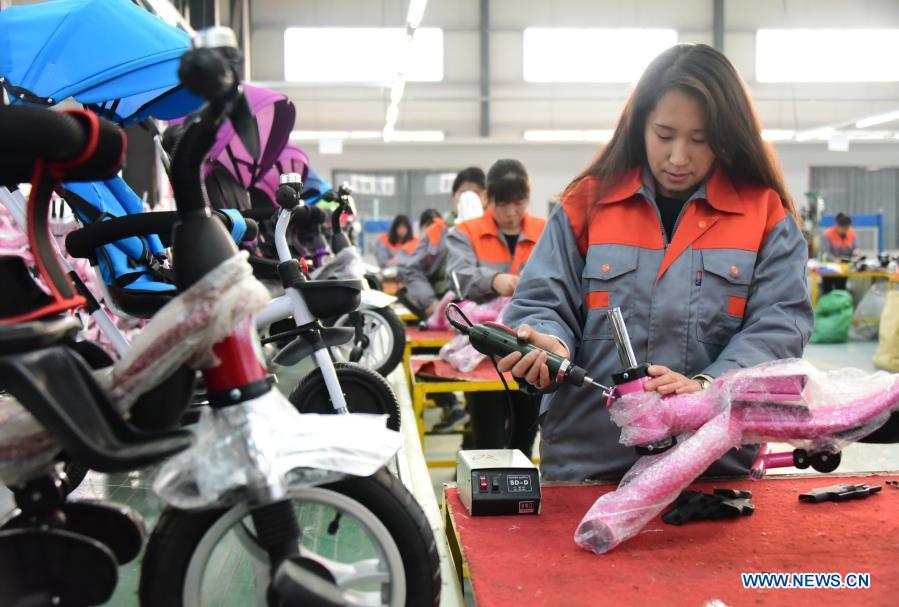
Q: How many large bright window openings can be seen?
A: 3